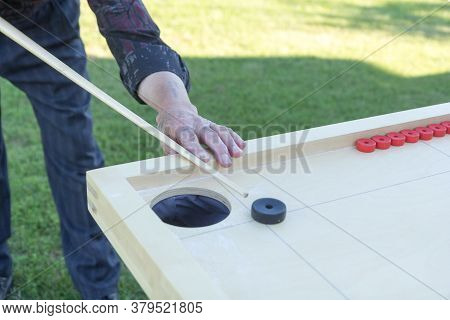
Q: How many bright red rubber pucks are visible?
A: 7